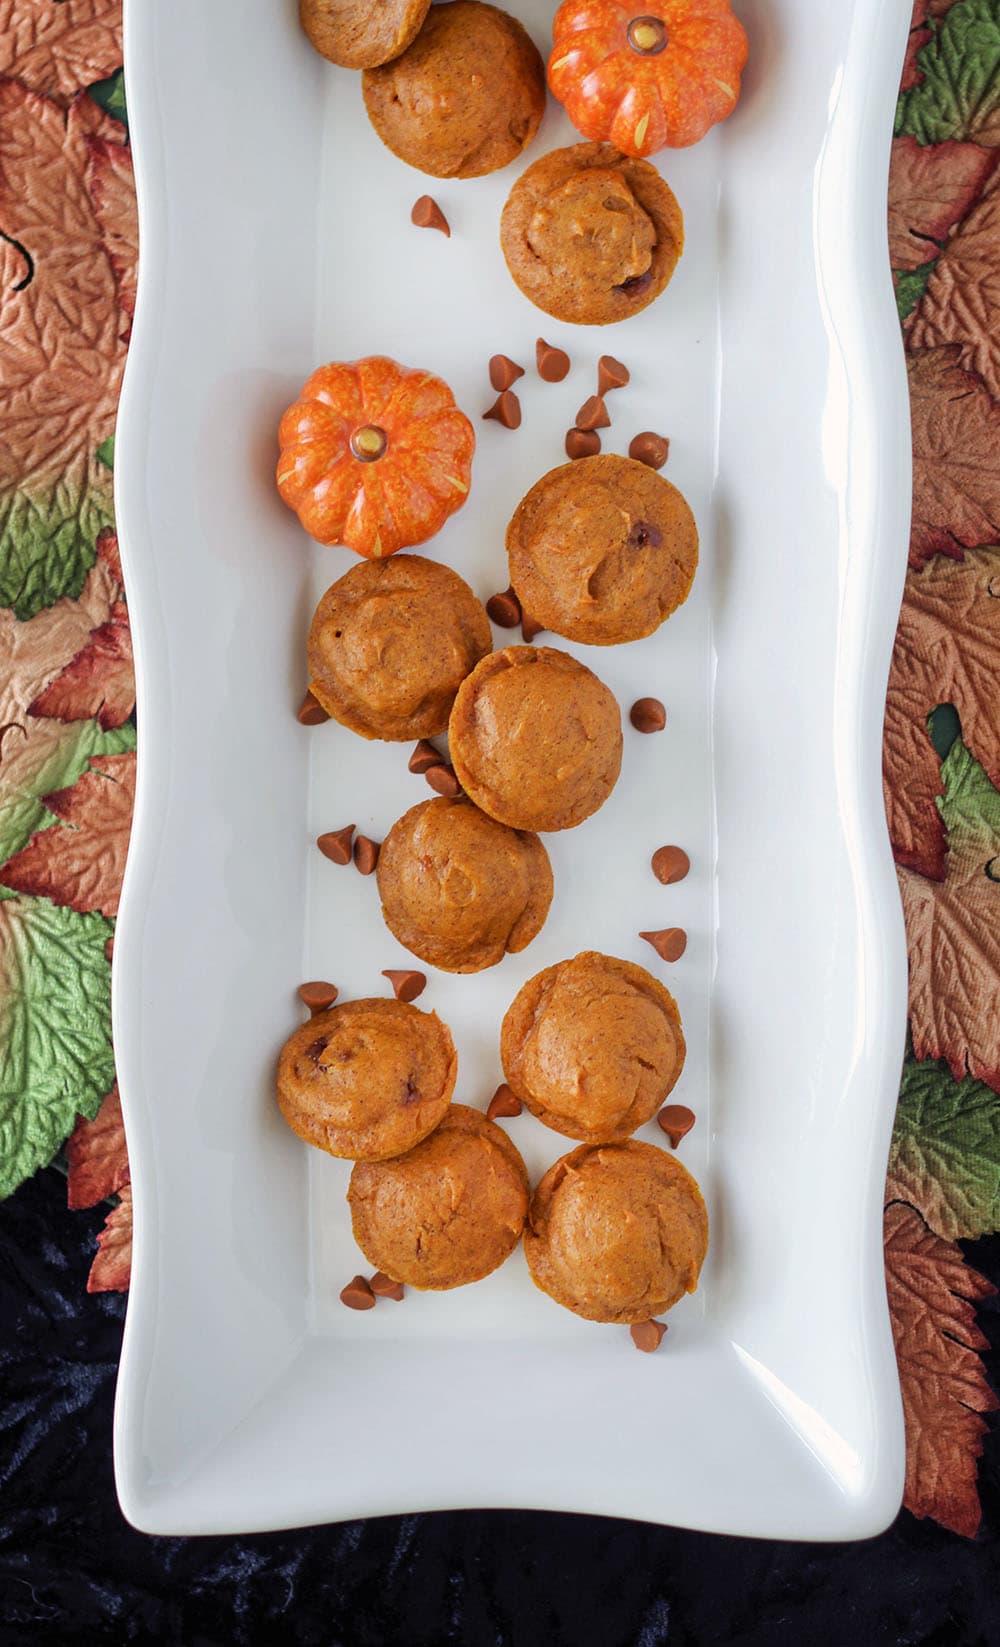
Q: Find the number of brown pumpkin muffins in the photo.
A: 11